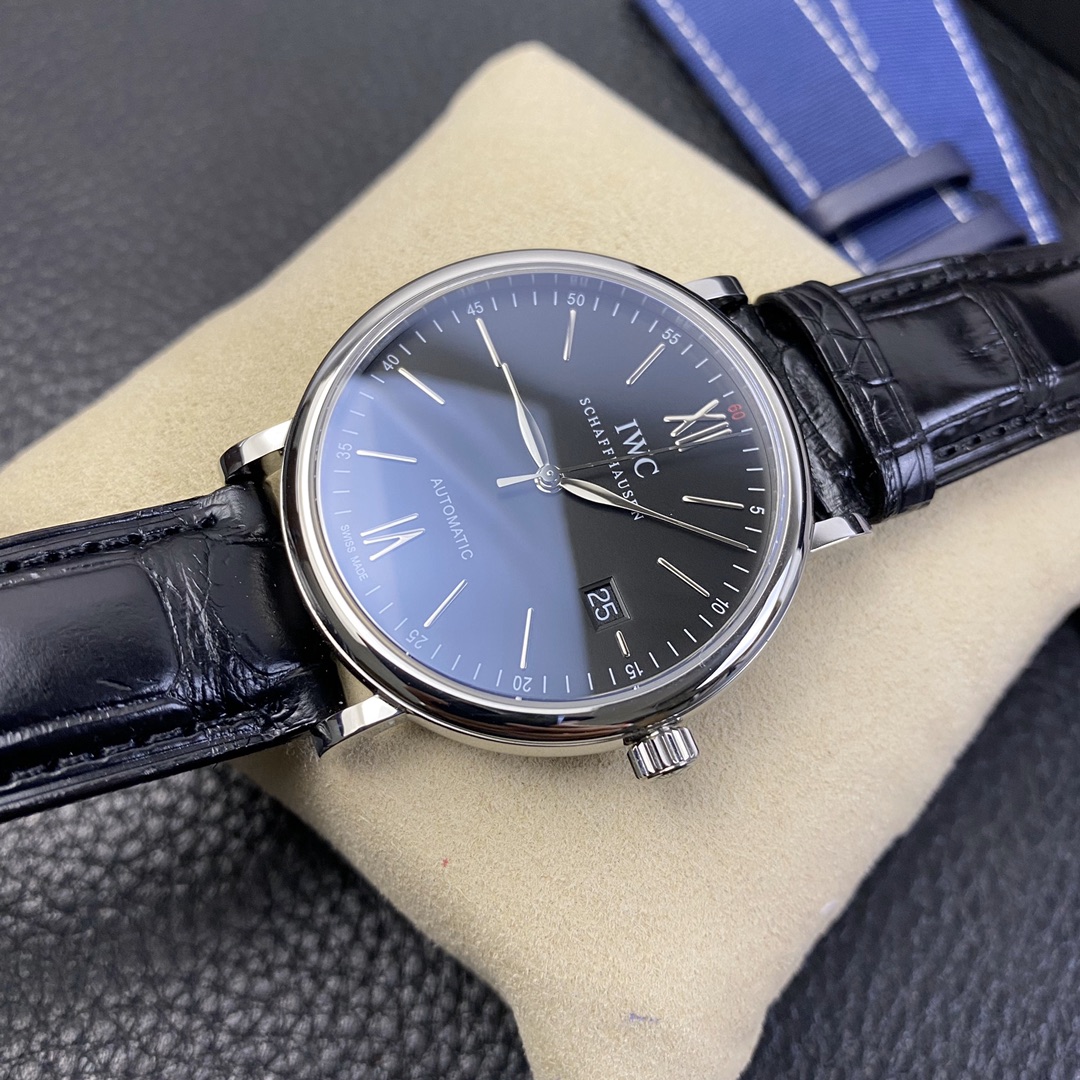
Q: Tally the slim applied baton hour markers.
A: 10